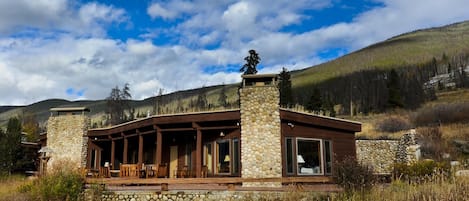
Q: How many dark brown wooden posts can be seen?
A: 5